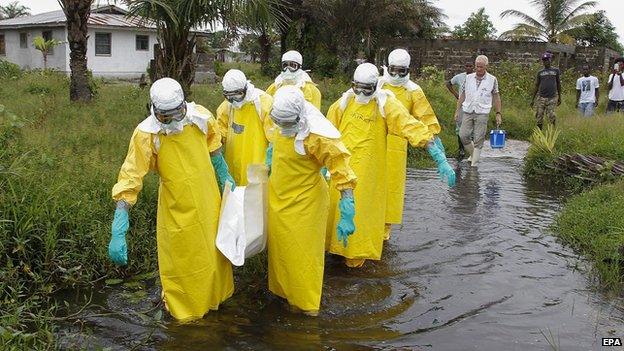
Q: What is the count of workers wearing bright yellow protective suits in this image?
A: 6